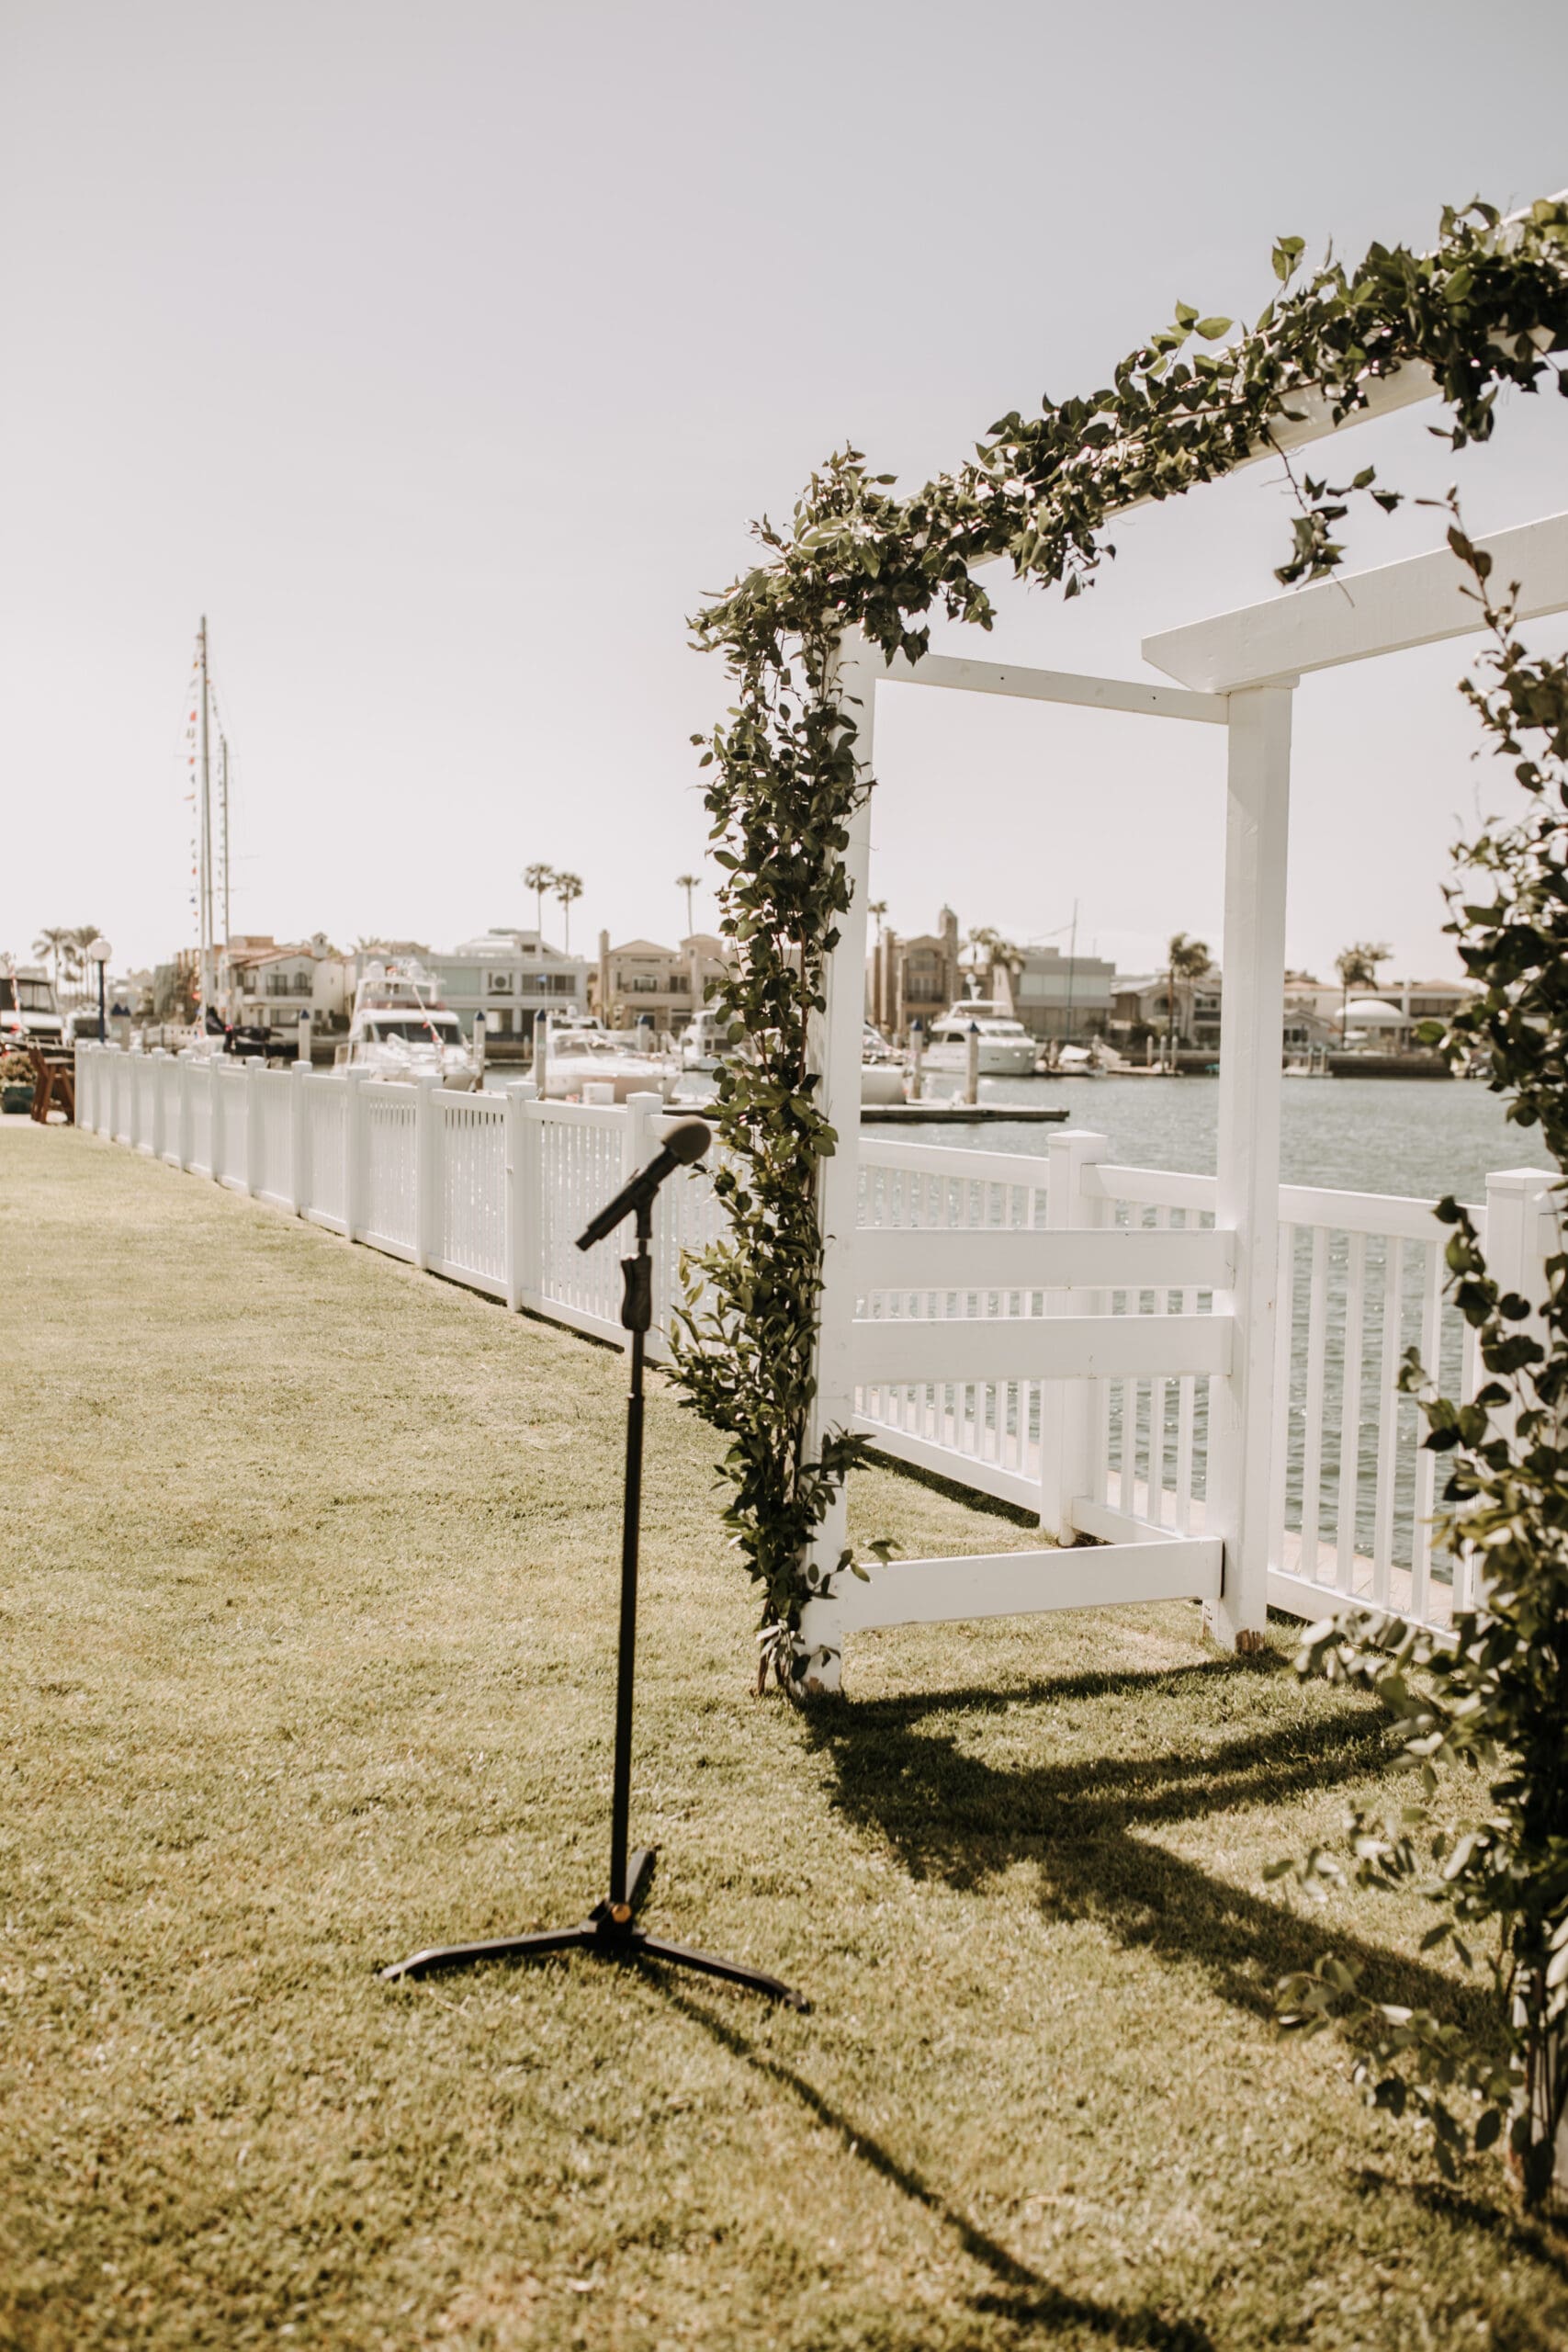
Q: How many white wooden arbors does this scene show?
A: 1